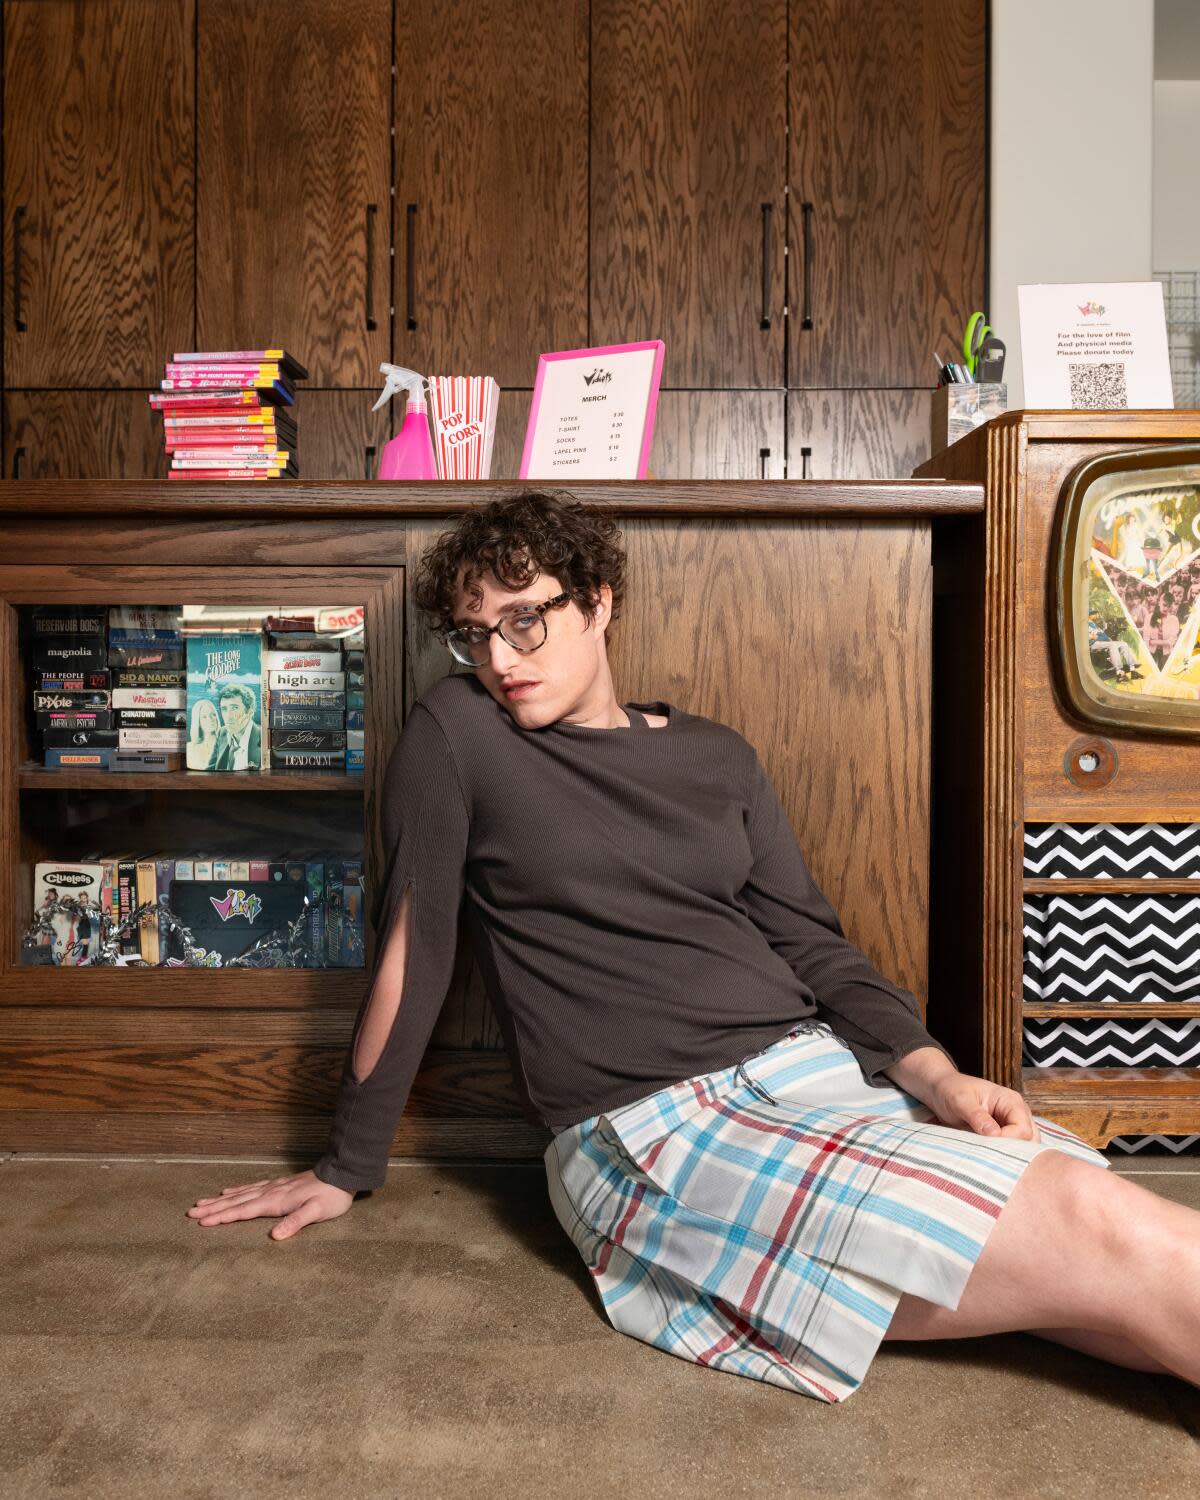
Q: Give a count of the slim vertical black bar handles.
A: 9